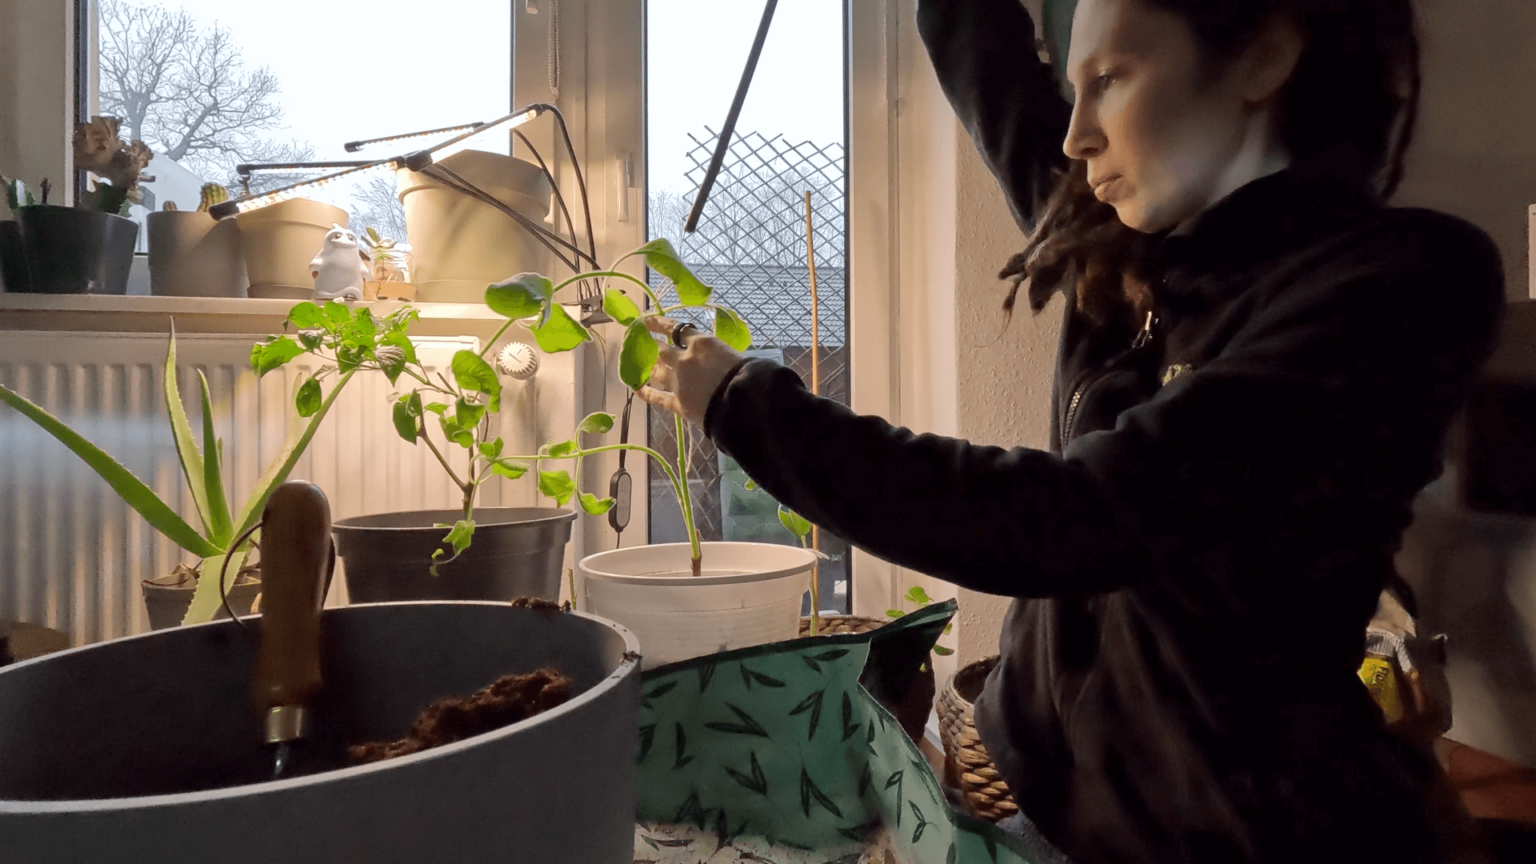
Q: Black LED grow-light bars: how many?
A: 4